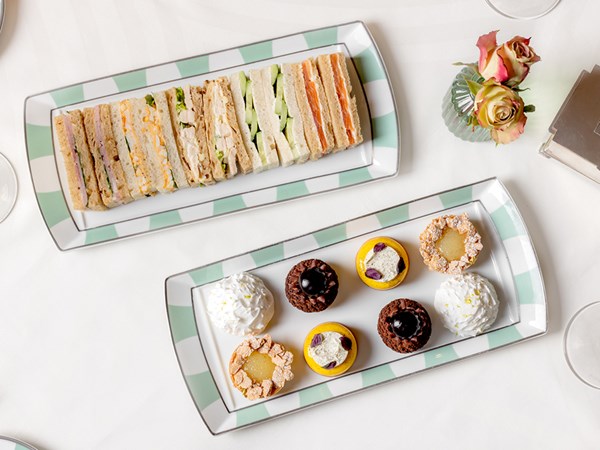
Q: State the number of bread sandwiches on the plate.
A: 10